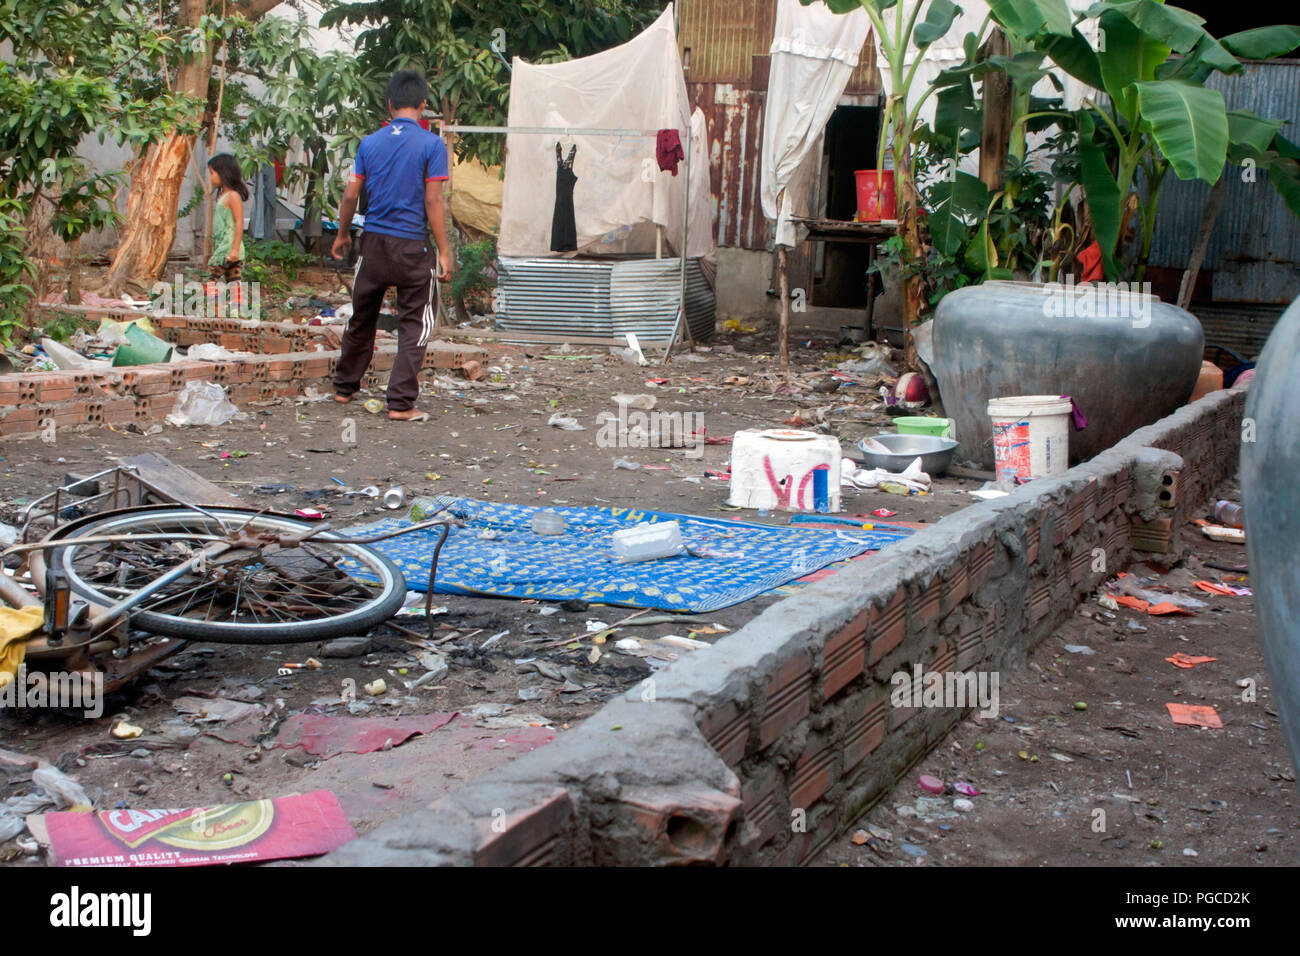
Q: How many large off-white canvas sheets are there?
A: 3